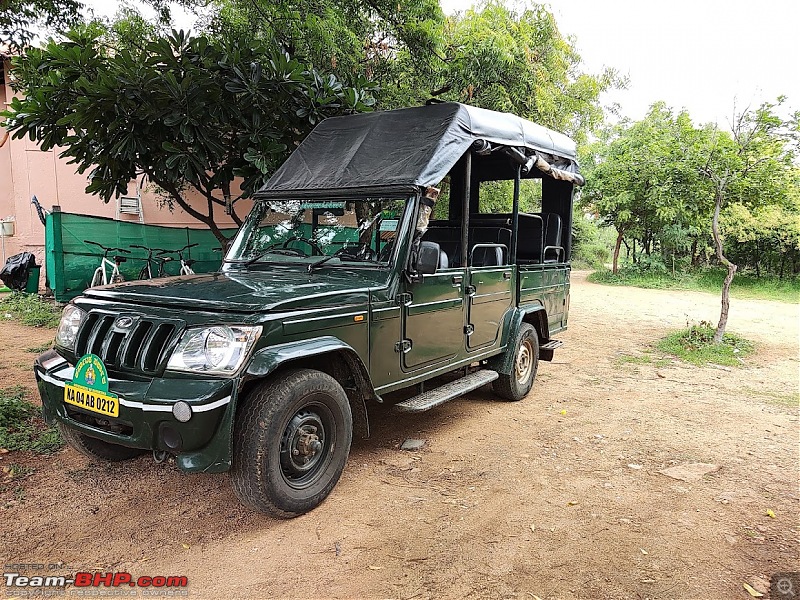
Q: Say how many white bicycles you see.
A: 2